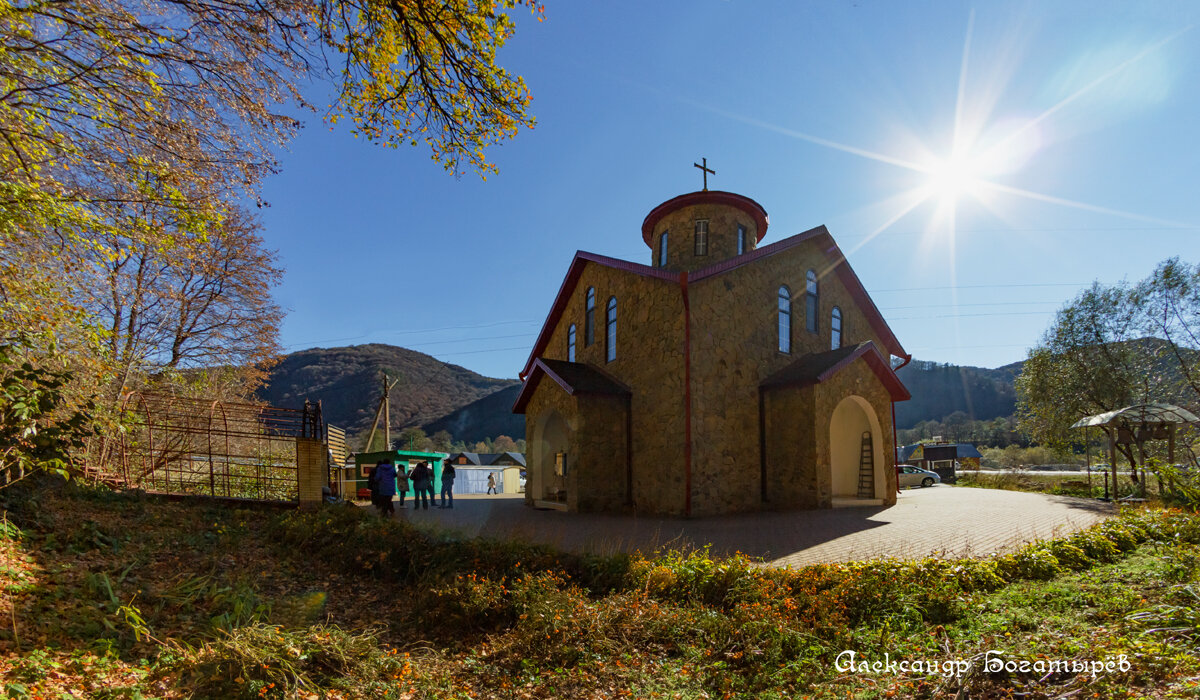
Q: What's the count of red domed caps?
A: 1